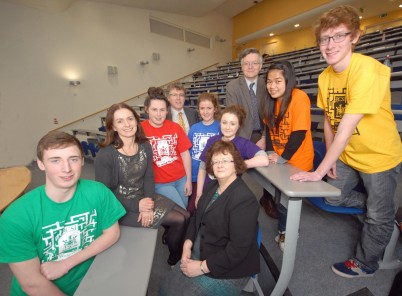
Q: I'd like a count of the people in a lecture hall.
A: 10